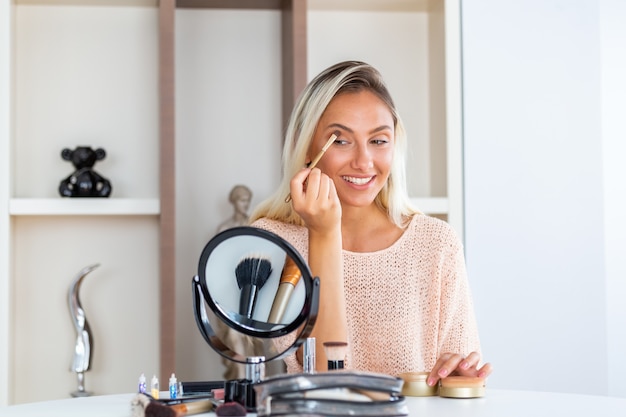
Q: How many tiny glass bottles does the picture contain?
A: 3